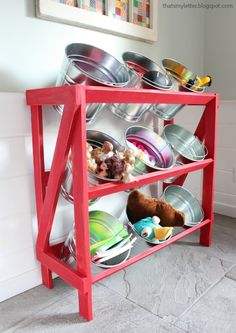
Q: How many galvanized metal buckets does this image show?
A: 9